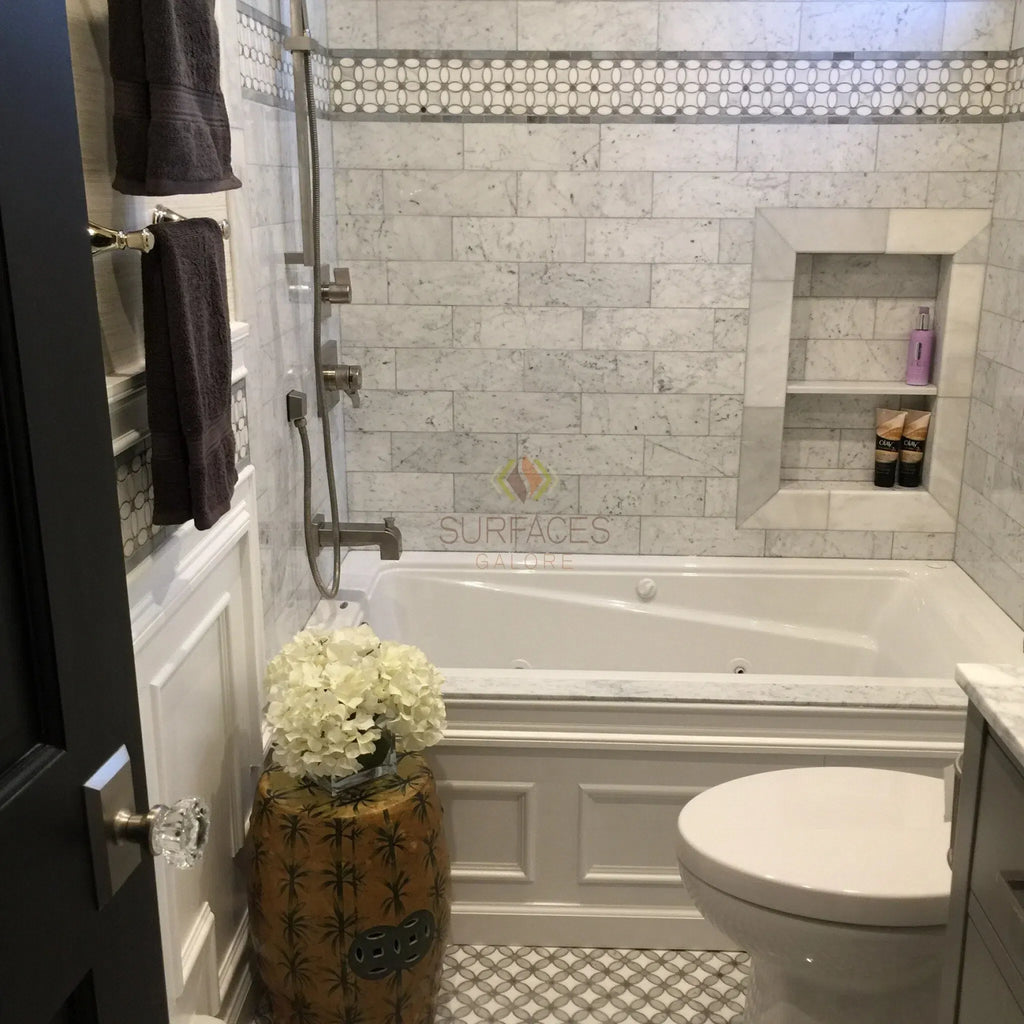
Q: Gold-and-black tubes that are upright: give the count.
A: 2